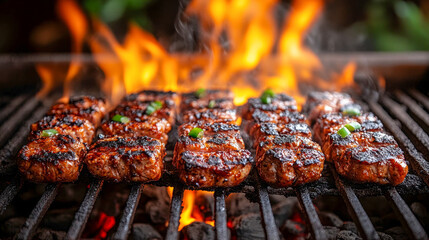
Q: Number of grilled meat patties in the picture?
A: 5